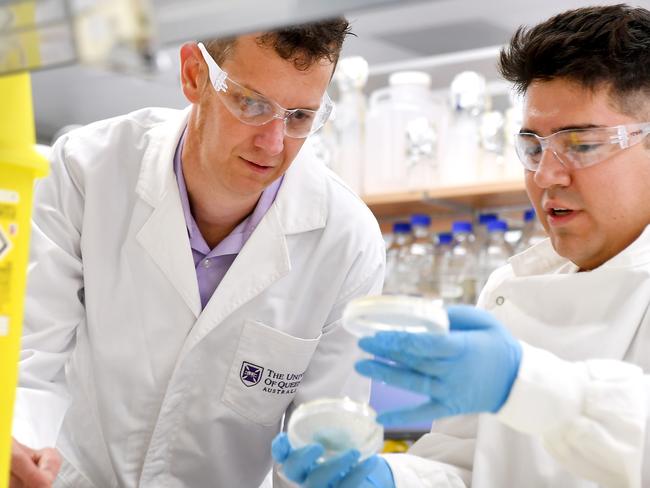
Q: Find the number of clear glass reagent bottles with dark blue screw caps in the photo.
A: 7